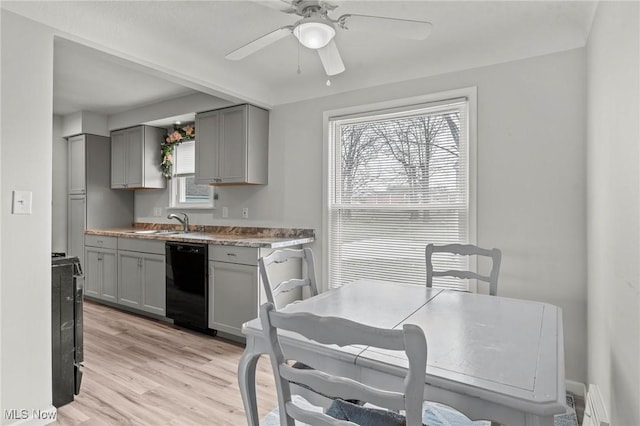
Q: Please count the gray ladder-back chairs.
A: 3